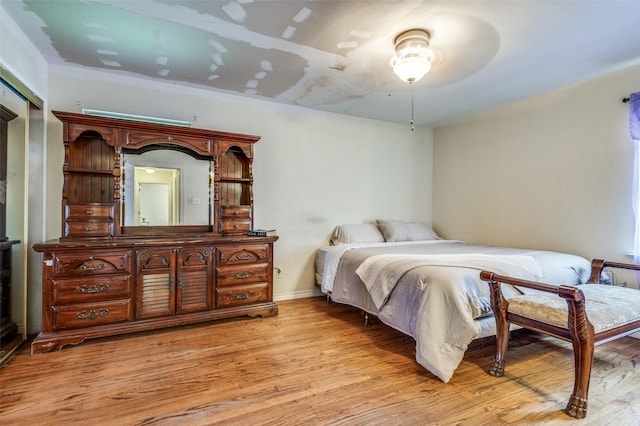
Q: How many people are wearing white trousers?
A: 0